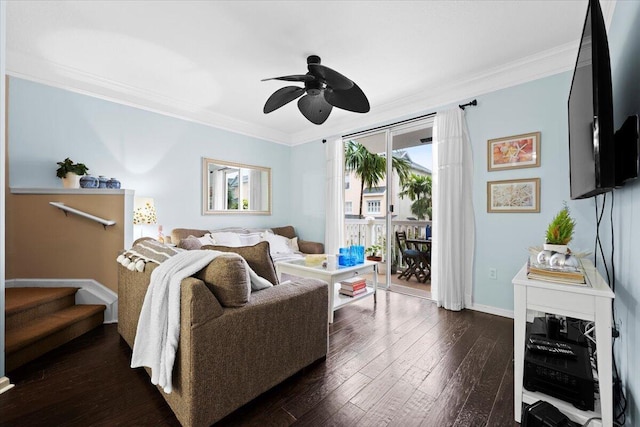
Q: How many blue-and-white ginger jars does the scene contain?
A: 3